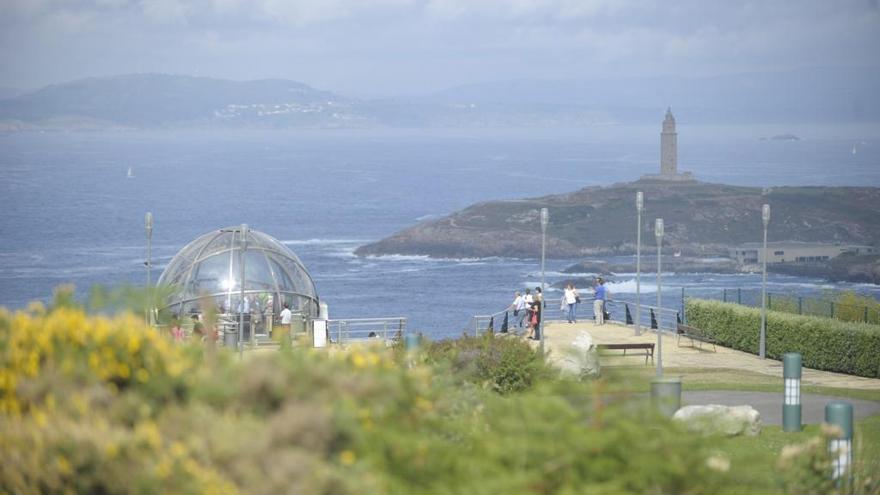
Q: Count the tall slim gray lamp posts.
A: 6